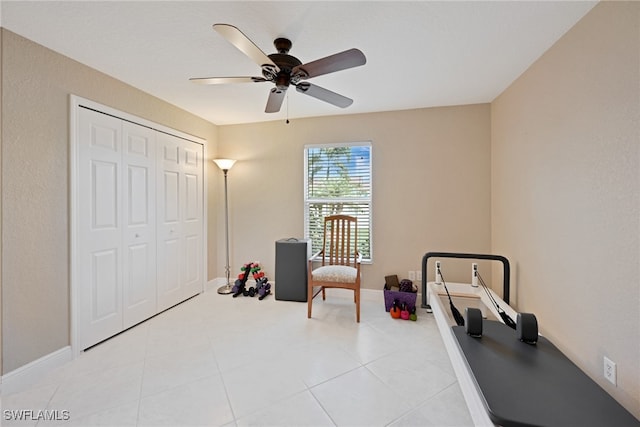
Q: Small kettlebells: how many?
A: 3